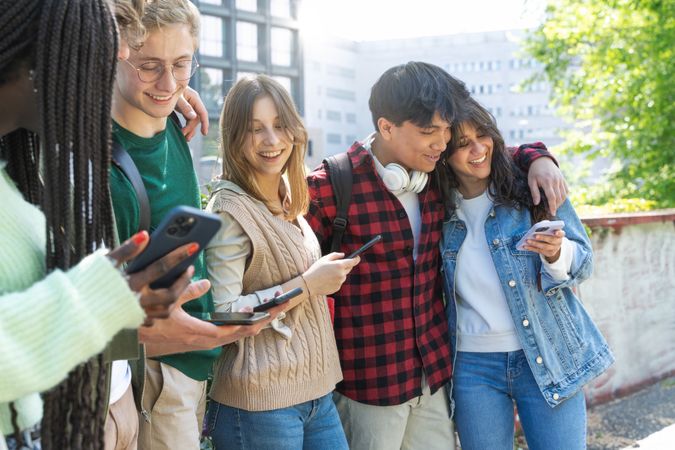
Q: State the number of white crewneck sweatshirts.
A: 1